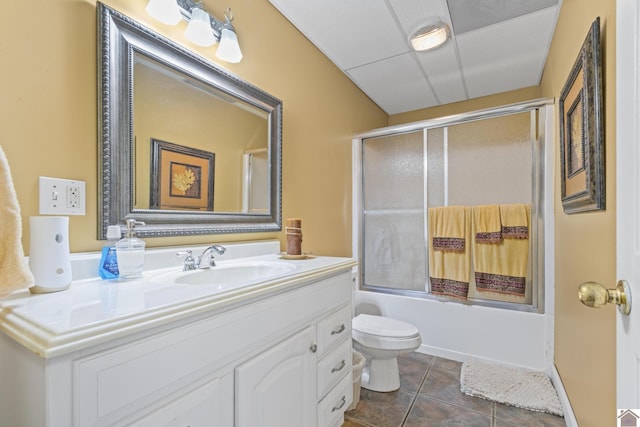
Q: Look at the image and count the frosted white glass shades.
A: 3